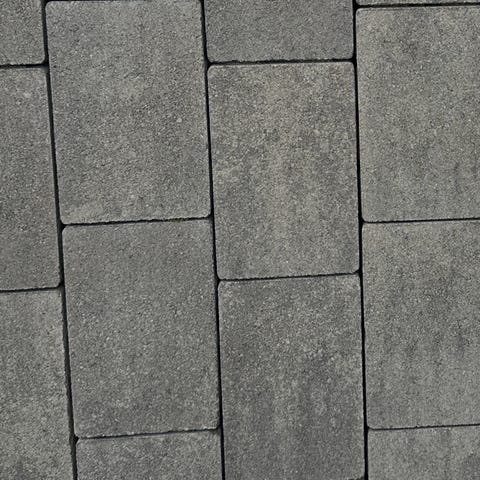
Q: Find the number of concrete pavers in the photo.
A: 13